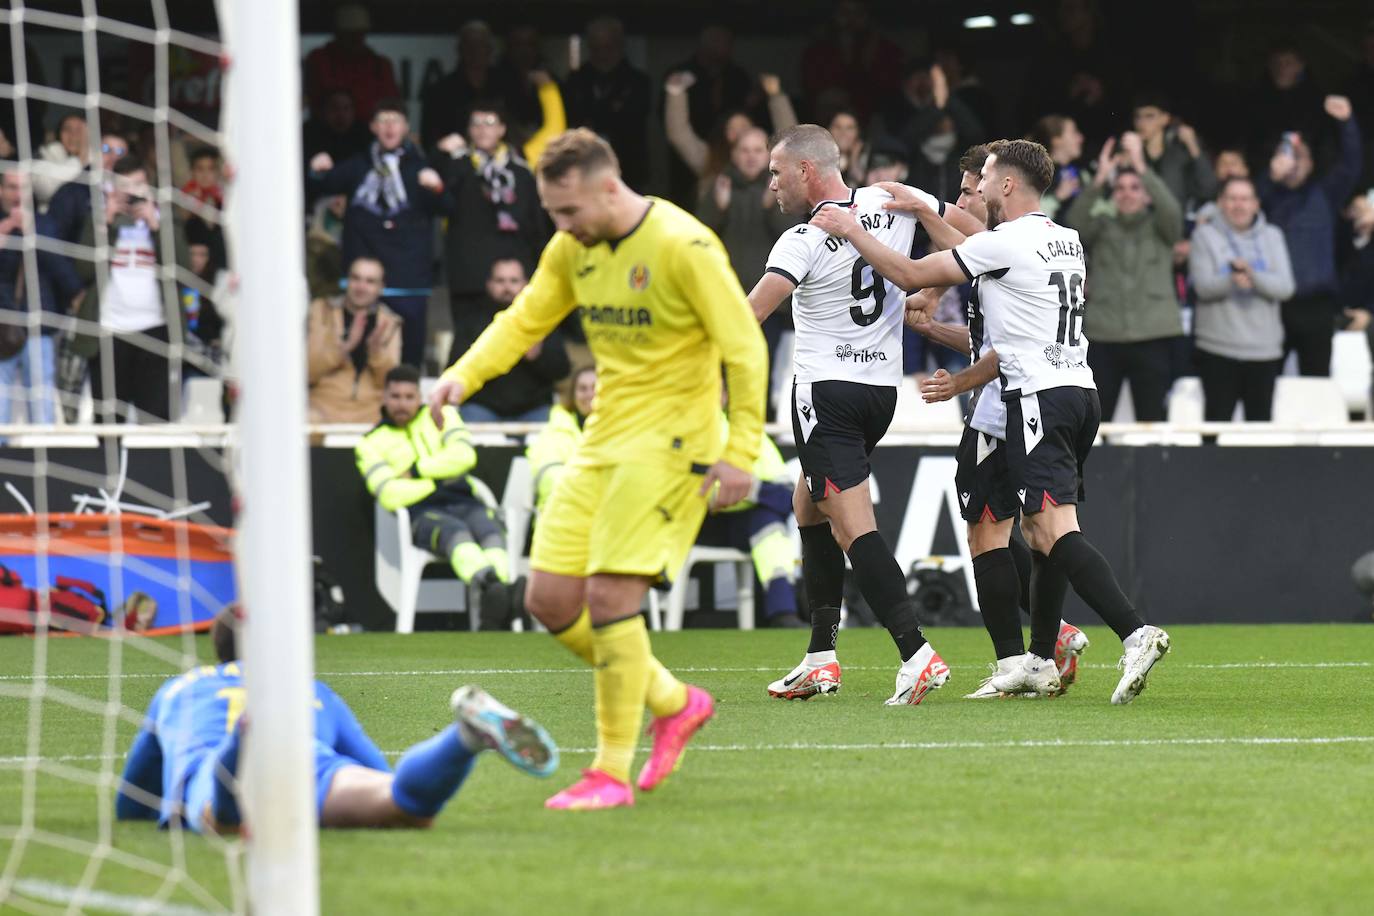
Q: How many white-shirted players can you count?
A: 3